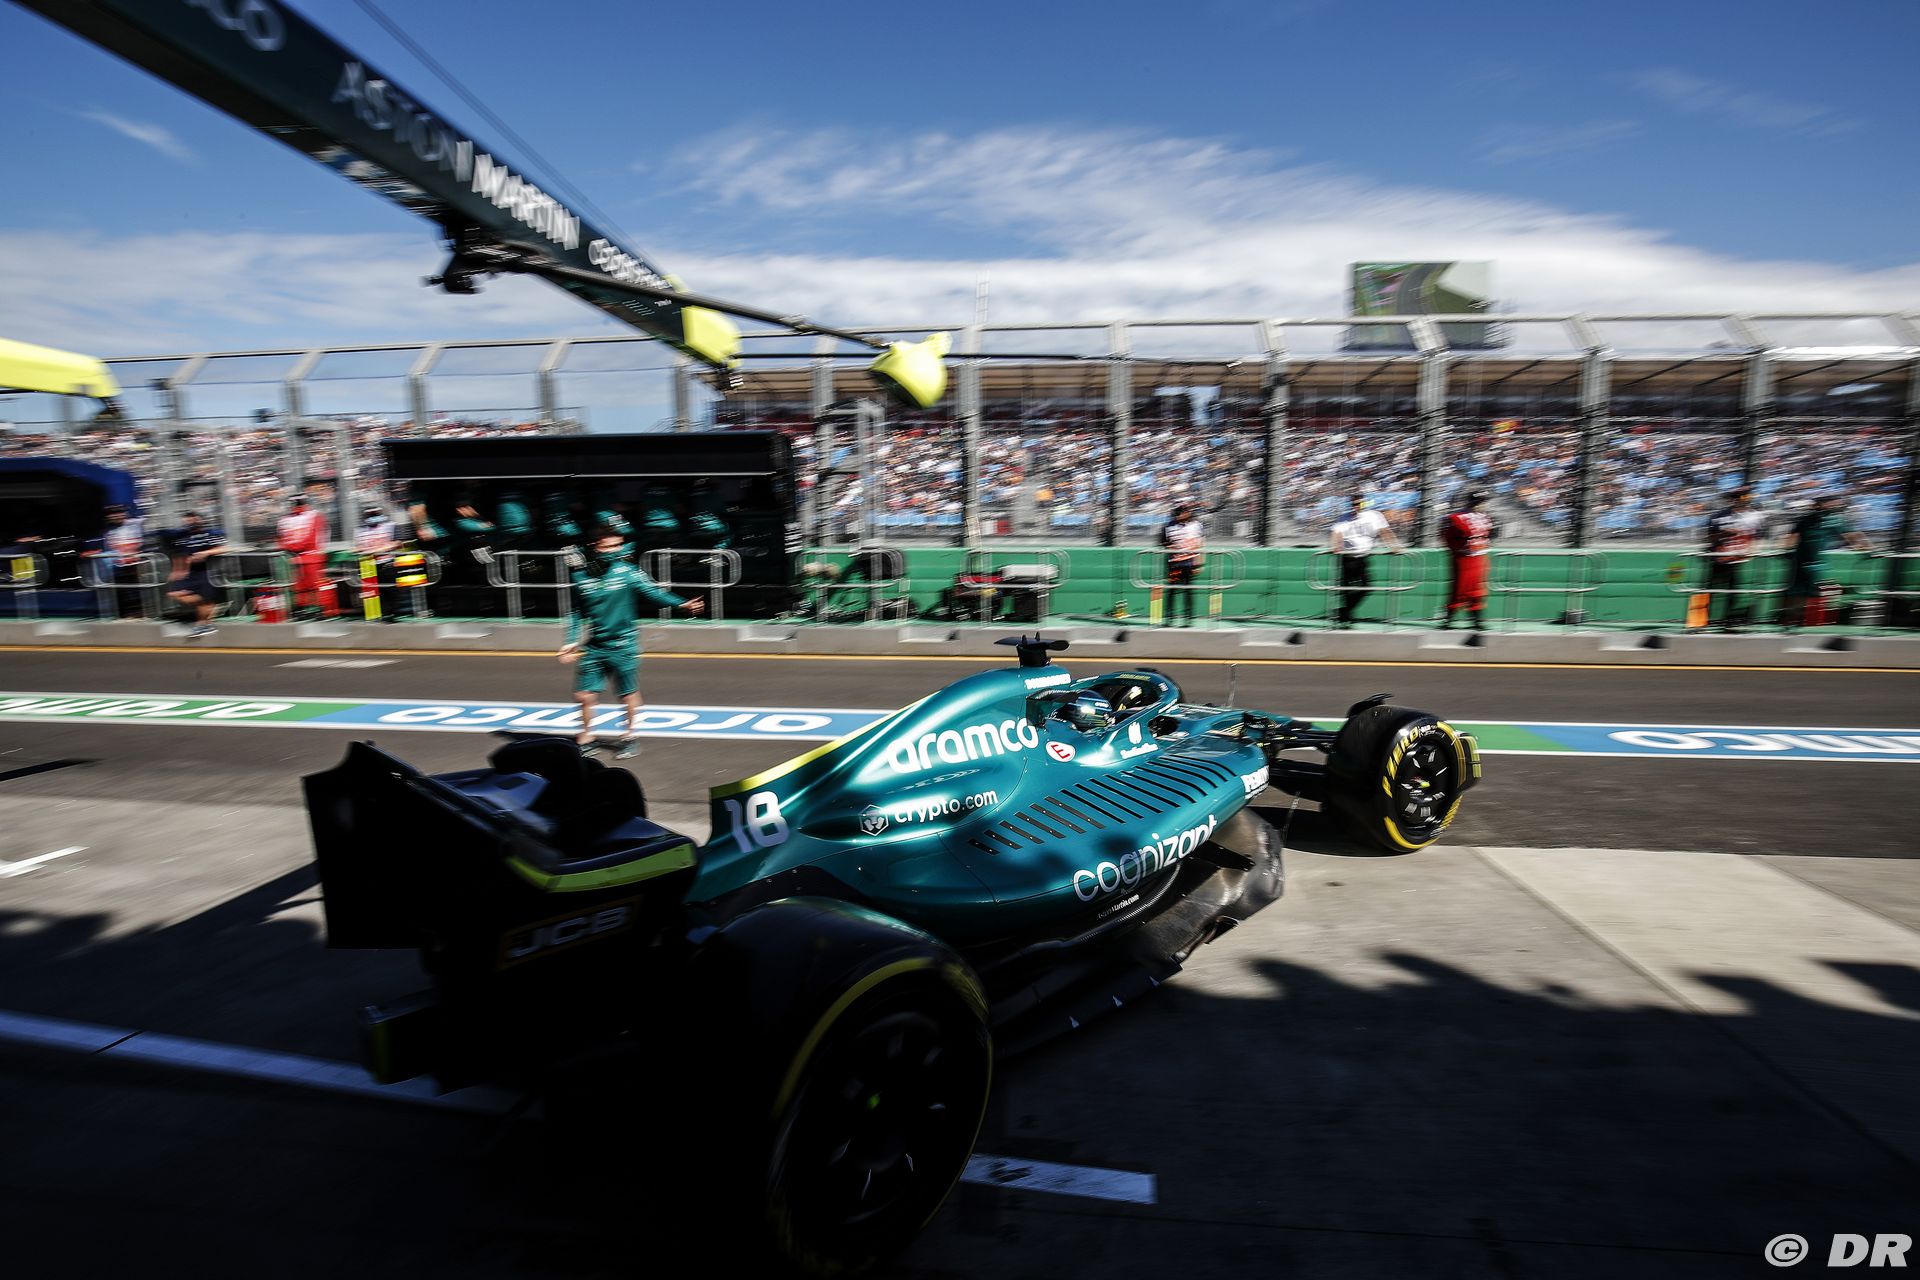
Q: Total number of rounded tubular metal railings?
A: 13